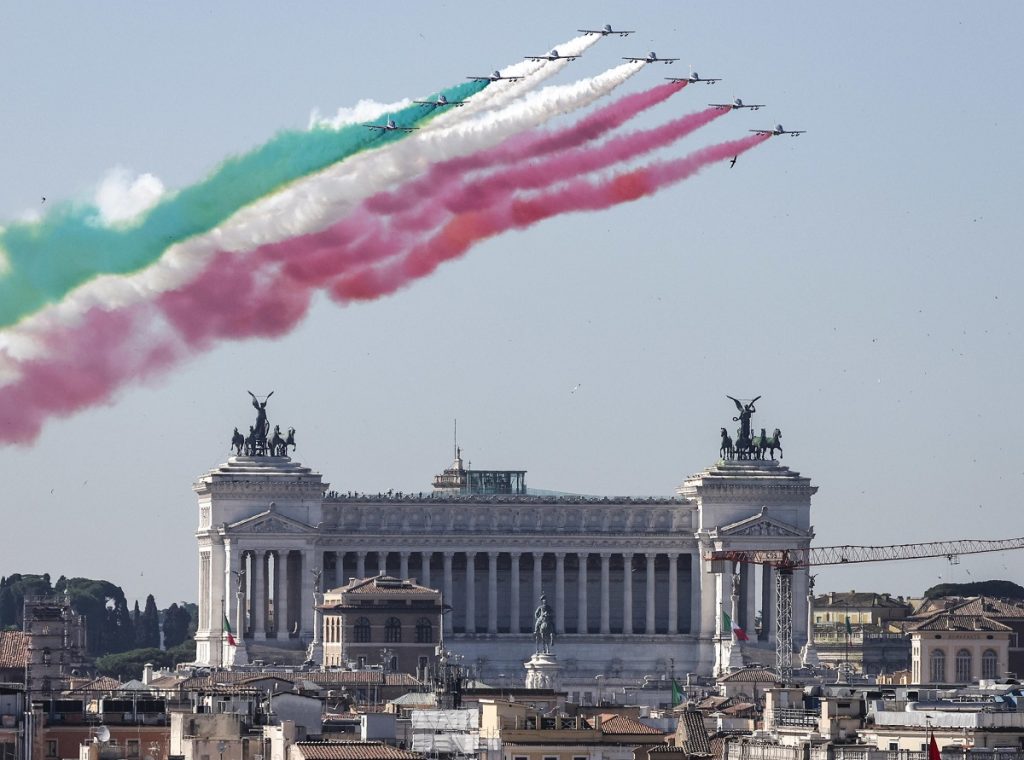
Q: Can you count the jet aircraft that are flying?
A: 9